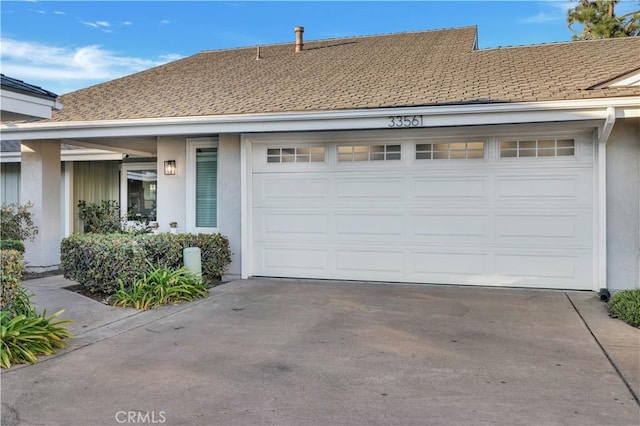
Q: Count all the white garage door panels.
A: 12